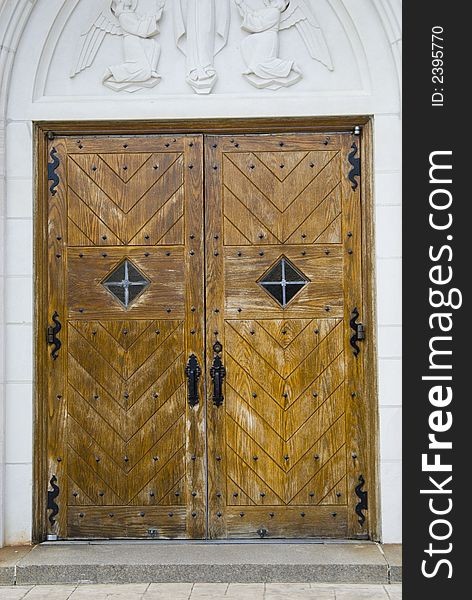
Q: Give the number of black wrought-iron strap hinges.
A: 6